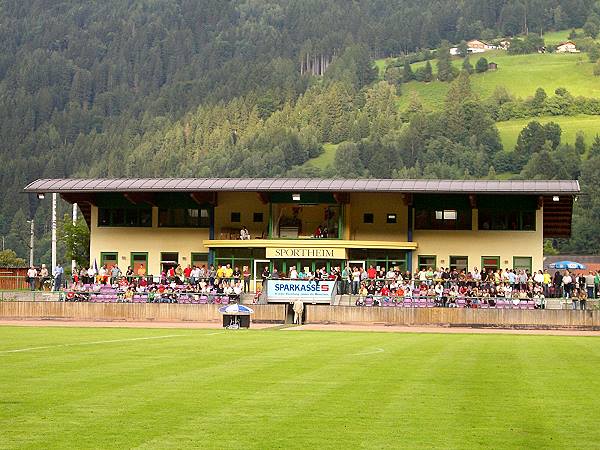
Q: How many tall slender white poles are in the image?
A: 3